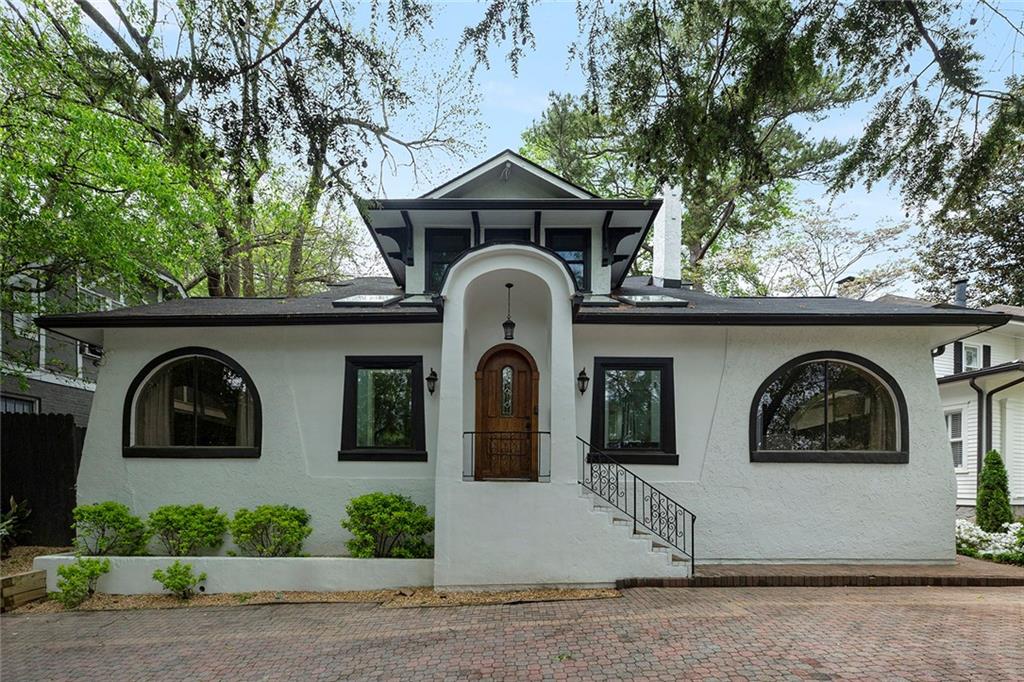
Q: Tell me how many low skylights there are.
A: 4